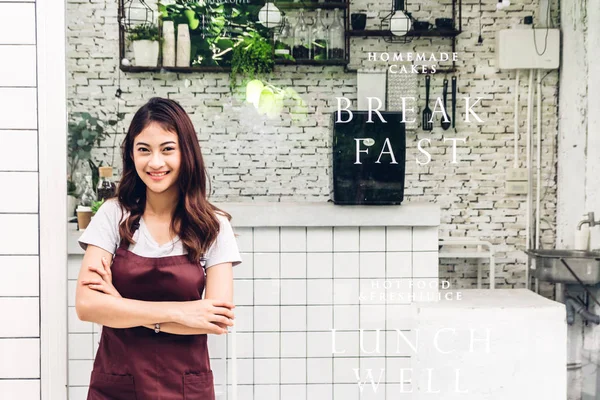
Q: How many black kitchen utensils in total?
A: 3